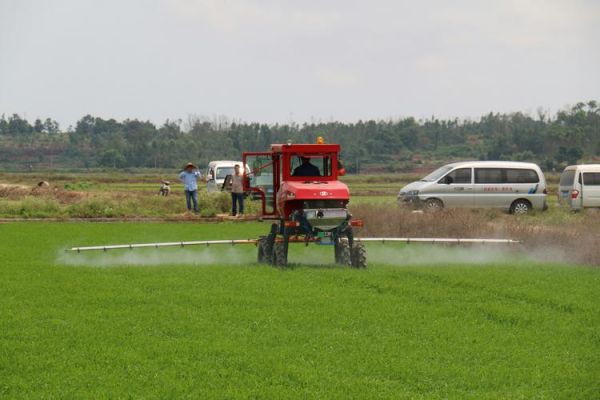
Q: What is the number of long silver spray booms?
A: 2